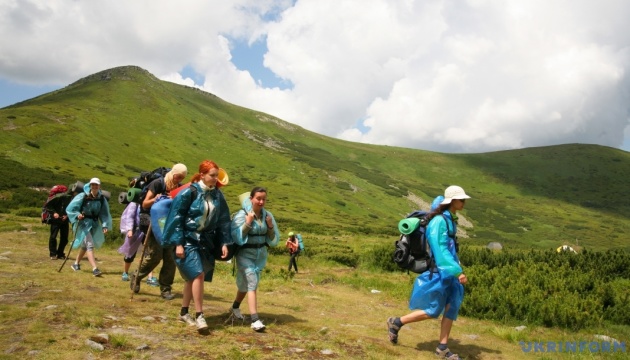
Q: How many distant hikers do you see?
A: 1